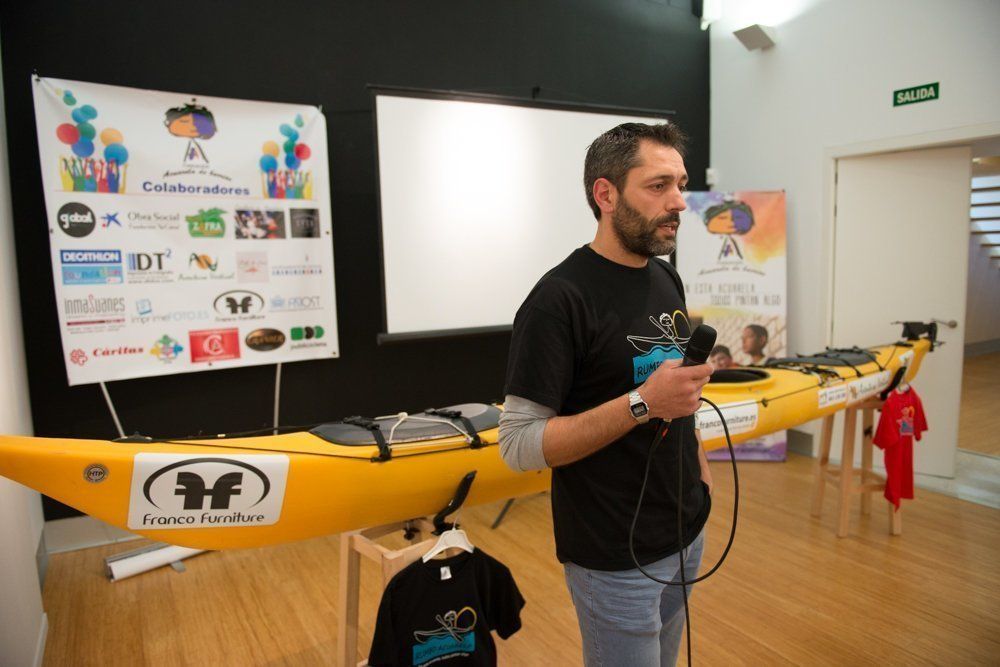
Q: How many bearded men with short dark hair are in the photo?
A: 1